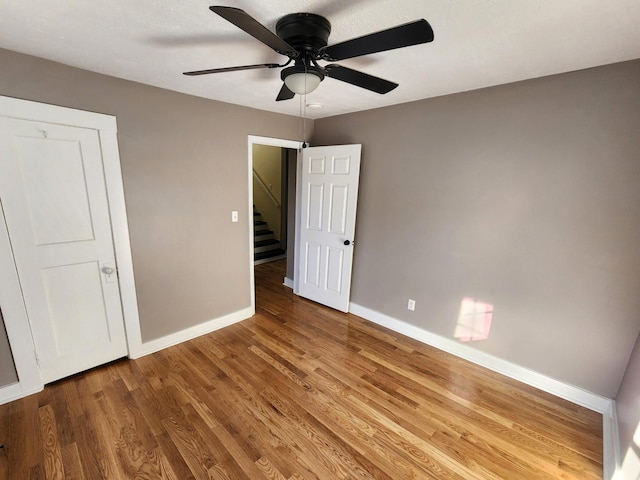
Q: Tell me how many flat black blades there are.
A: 5